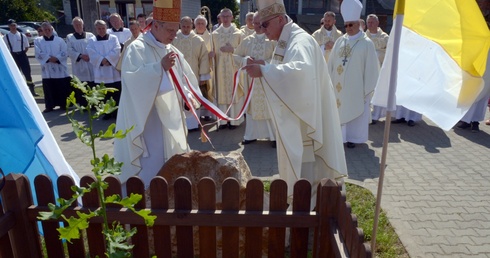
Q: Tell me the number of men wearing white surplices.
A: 4